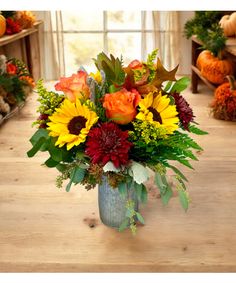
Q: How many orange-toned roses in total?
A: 3